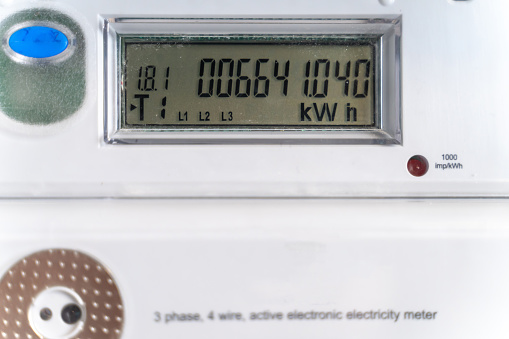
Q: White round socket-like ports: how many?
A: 1